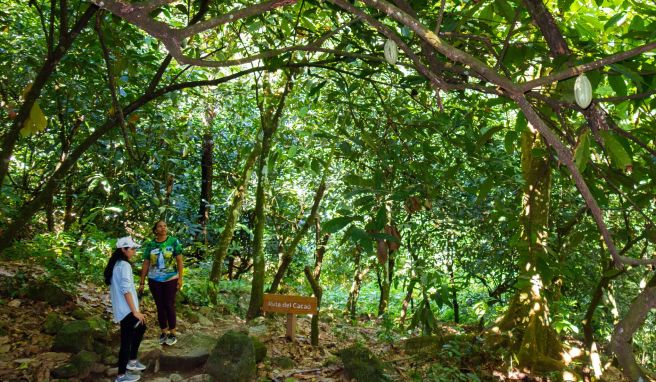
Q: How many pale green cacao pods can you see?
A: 2